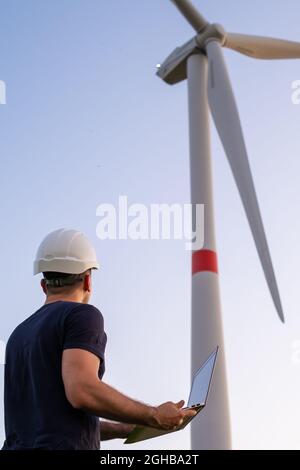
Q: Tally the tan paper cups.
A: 0